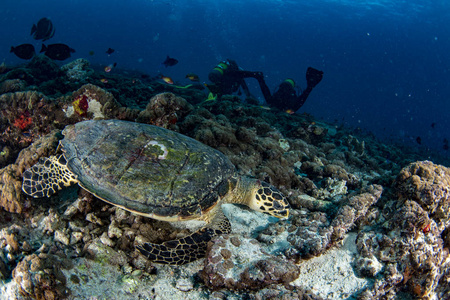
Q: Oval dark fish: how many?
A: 3